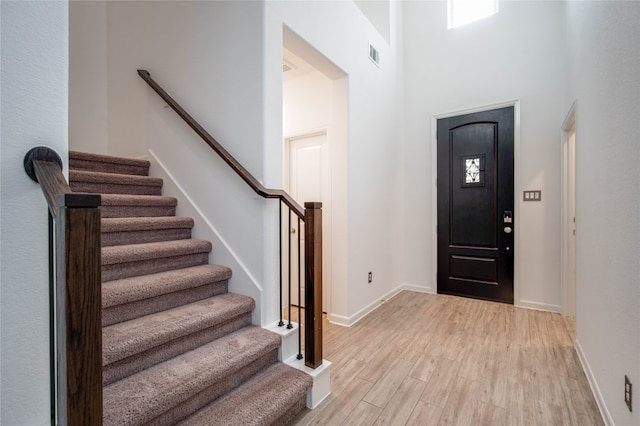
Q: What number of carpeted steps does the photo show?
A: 9